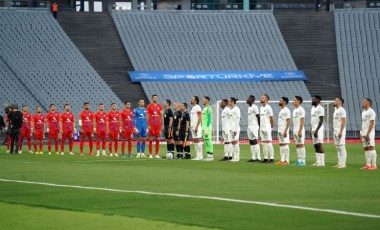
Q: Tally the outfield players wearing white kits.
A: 10